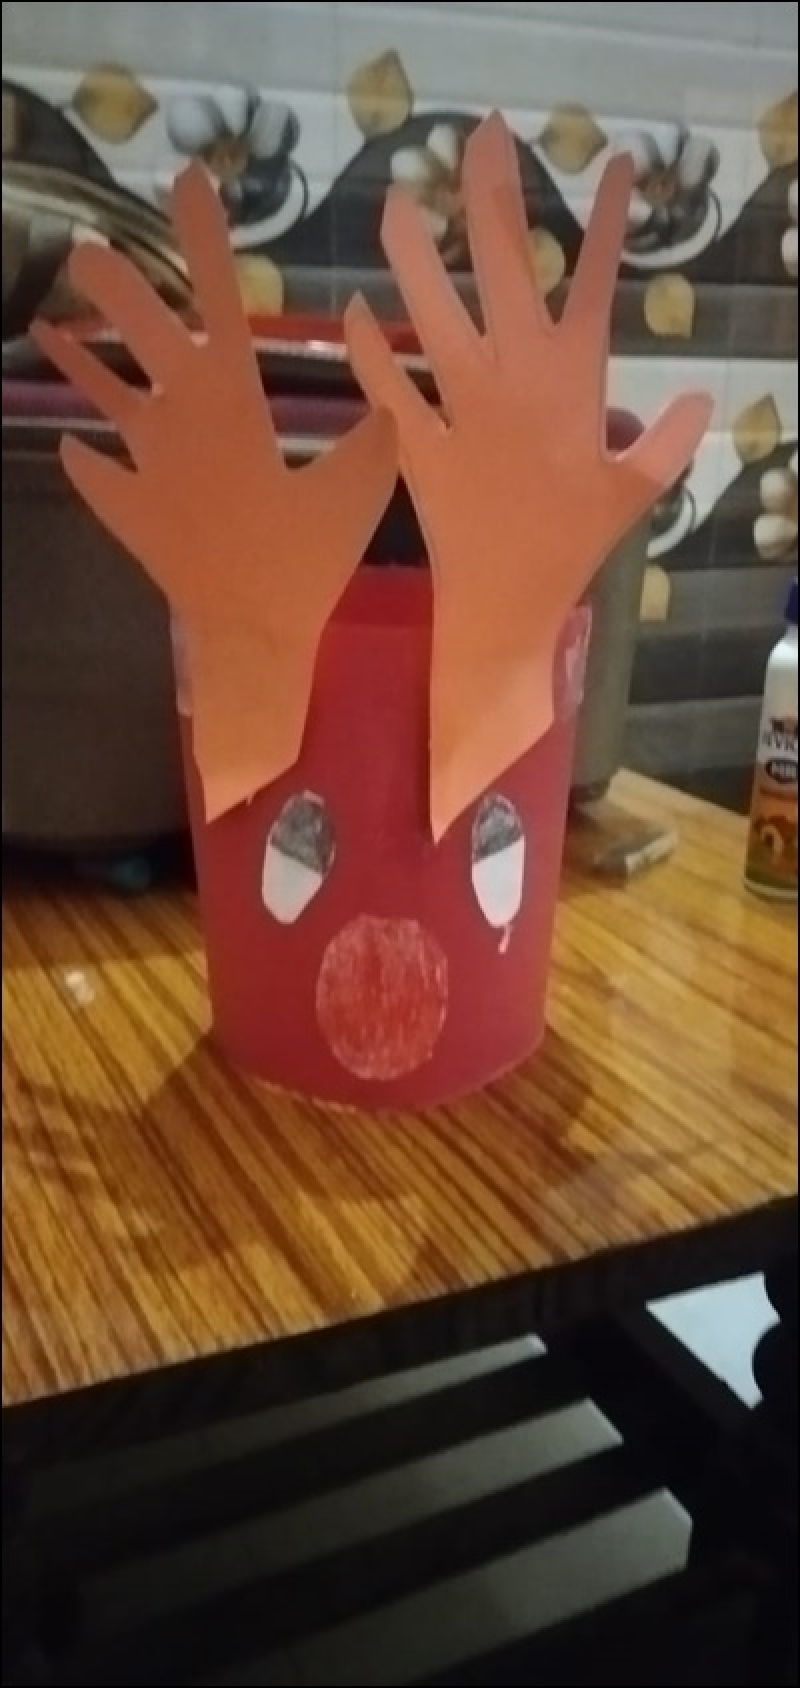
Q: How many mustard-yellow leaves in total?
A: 9